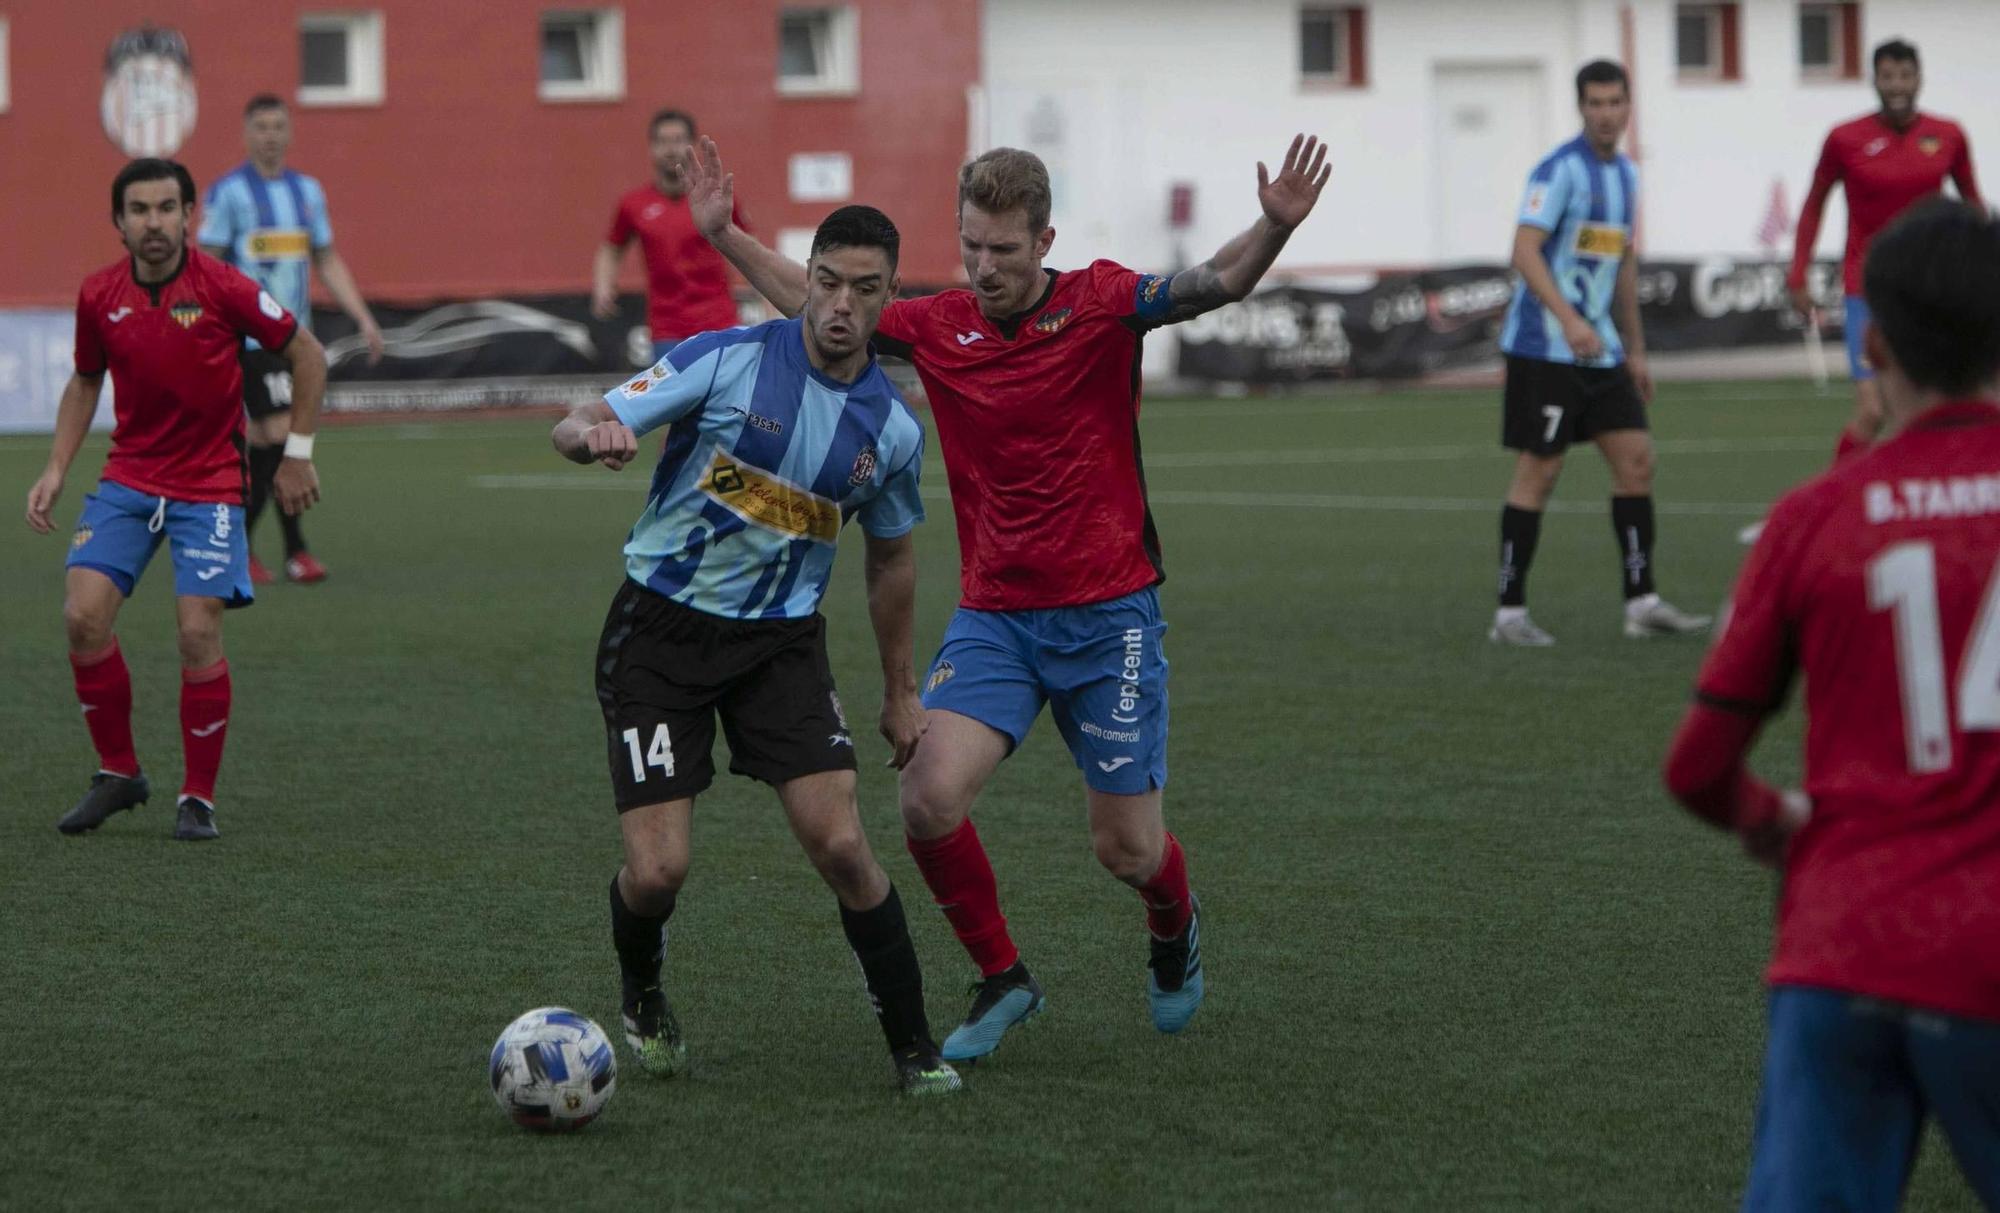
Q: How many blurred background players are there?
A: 4